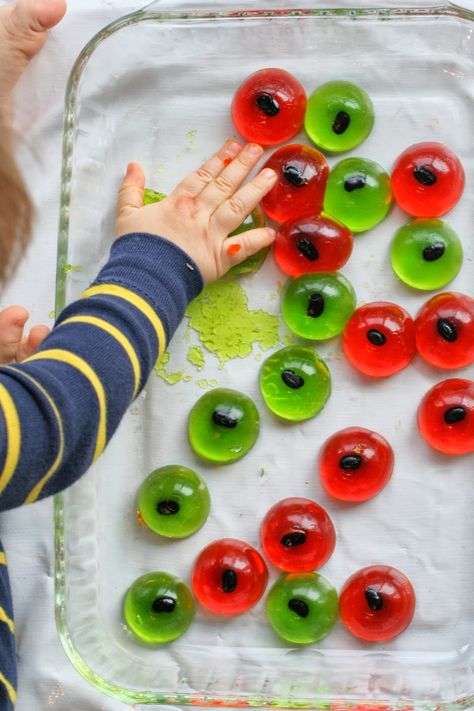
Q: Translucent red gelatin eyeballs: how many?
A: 11